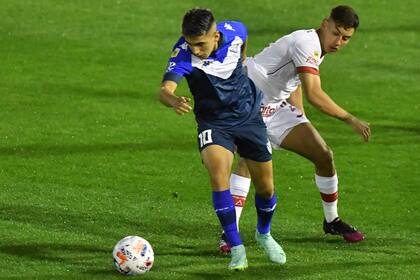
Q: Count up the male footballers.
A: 2